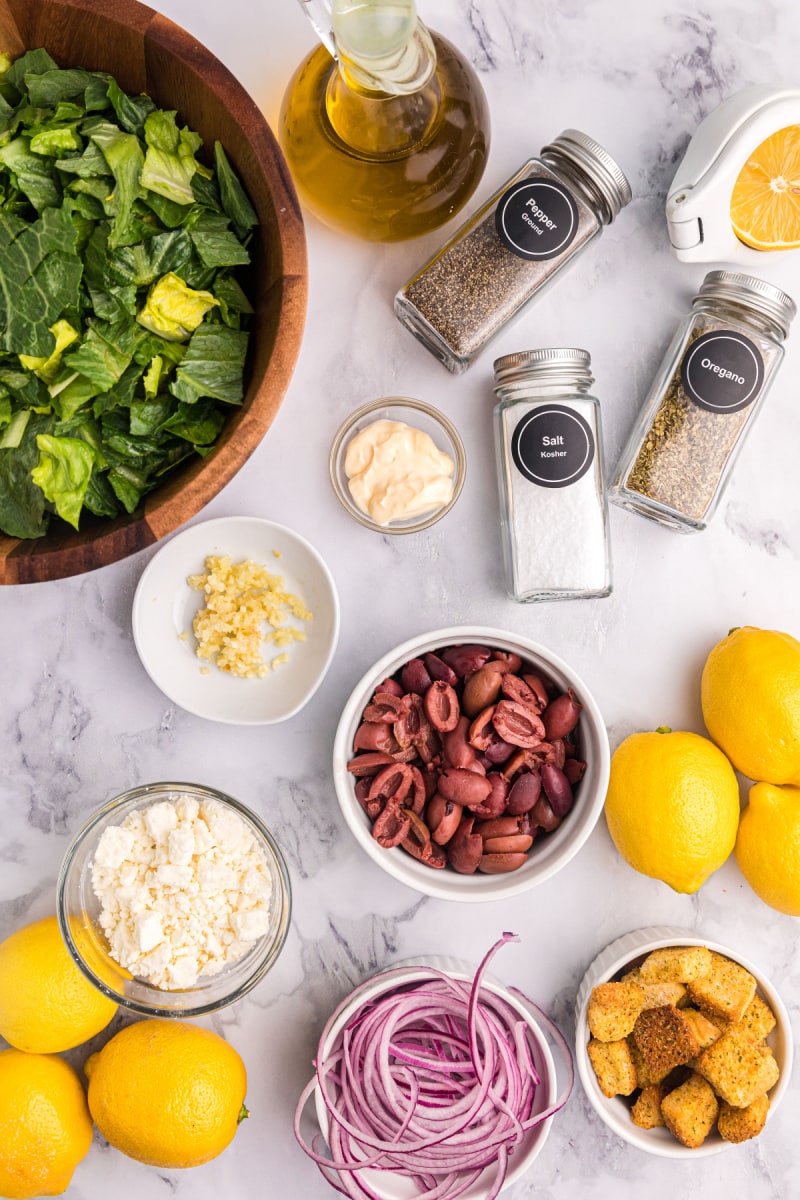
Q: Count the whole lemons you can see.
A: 6